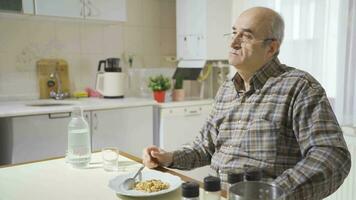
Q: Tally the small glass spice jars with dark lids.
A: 4